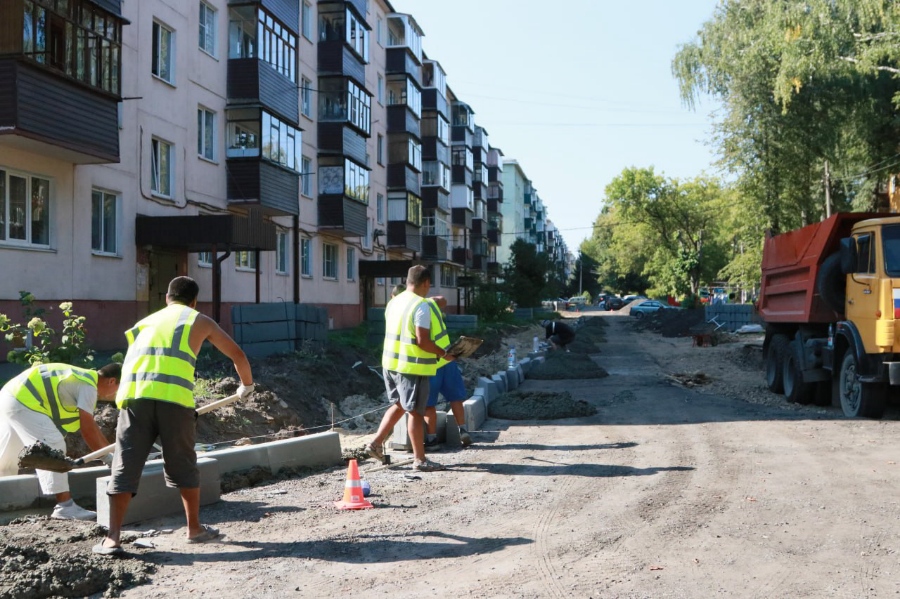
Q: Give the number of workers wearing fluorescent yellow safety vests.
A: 4